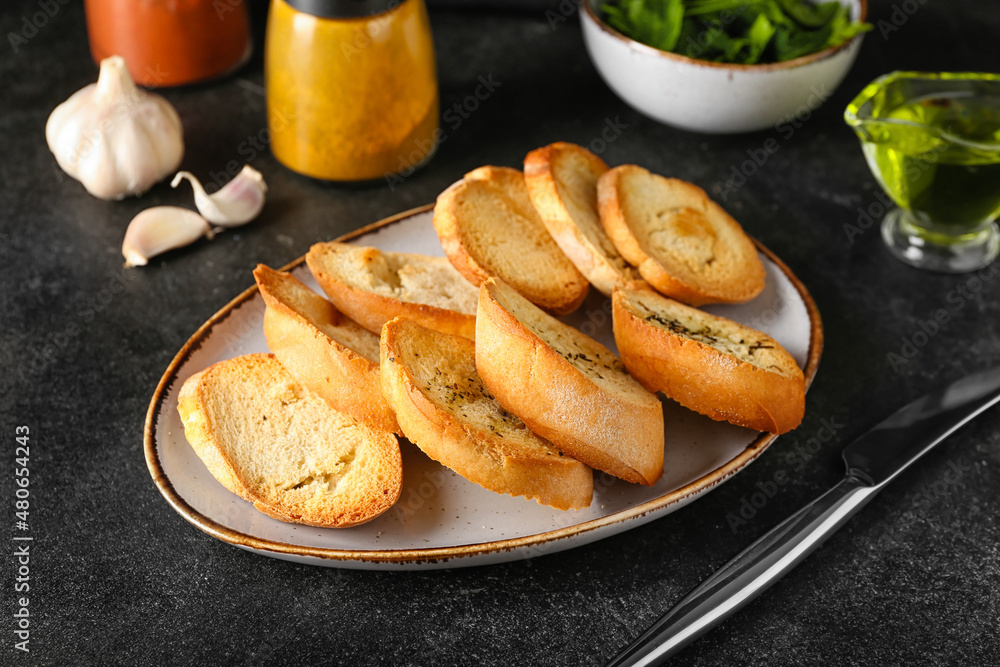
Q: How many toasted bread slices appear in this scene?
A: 9